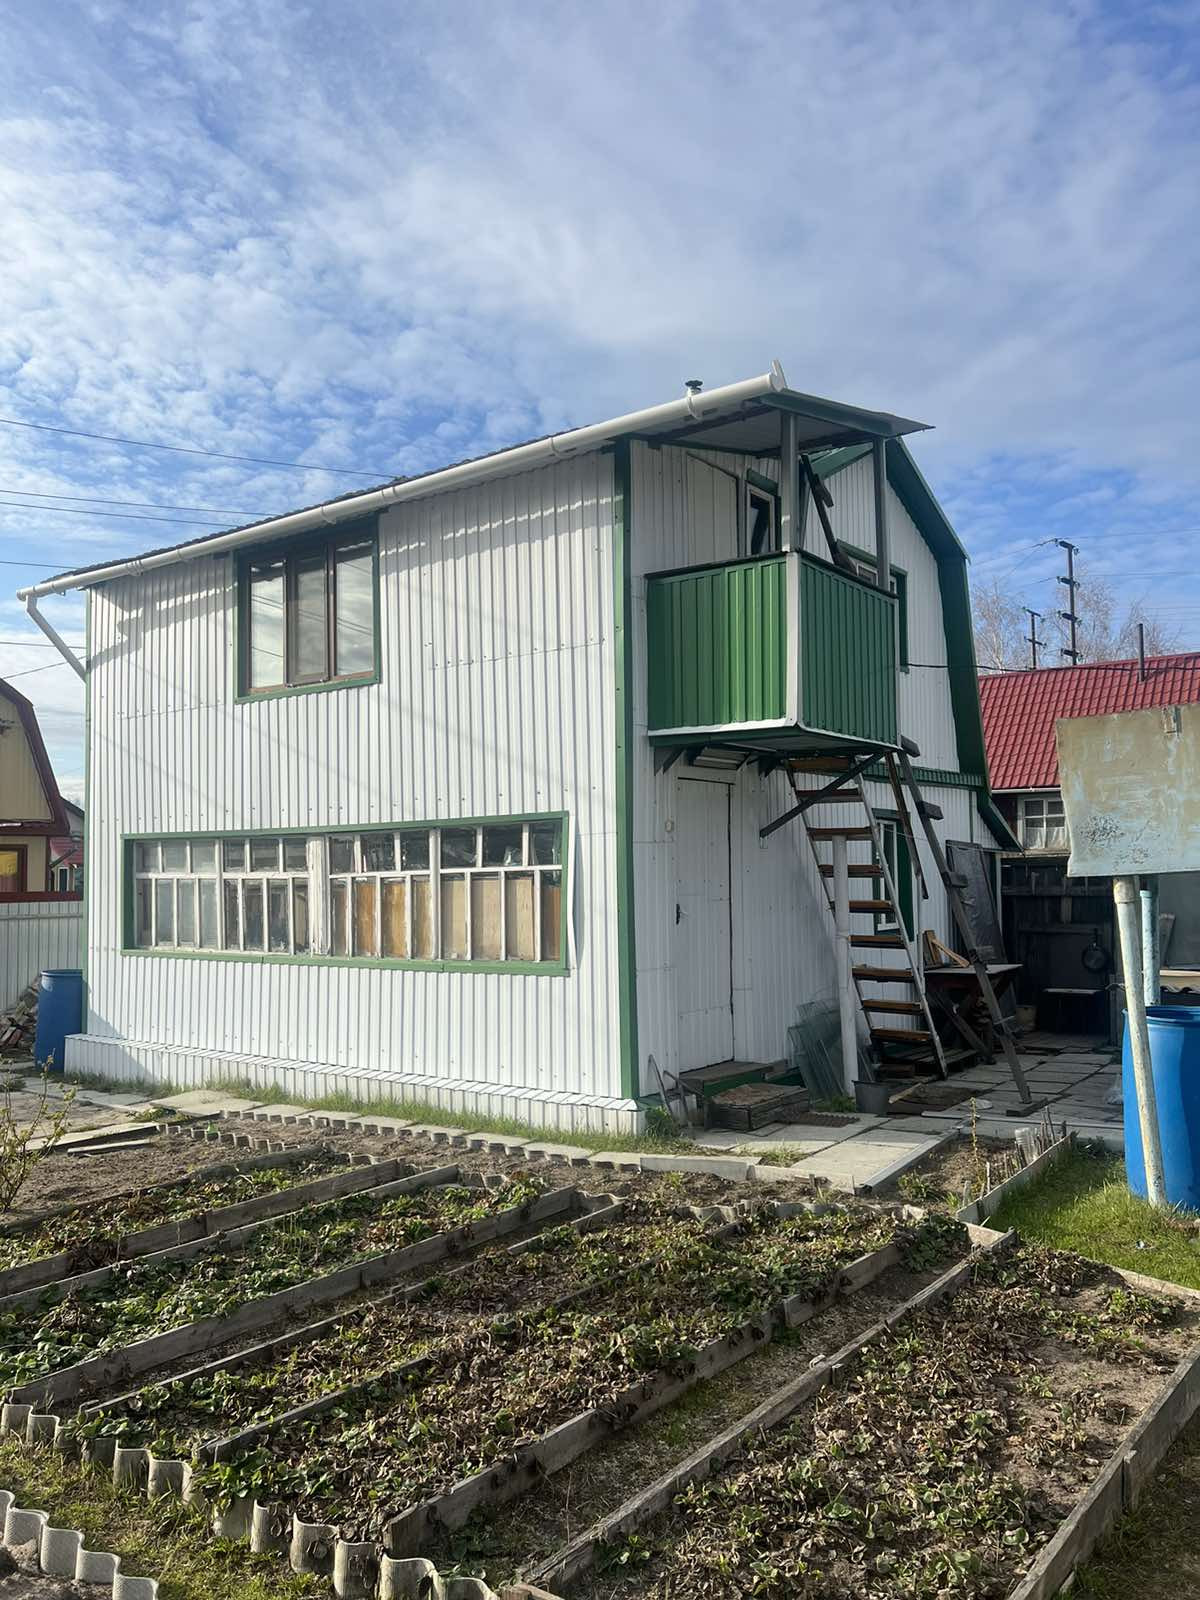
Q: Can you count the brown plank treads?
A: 9